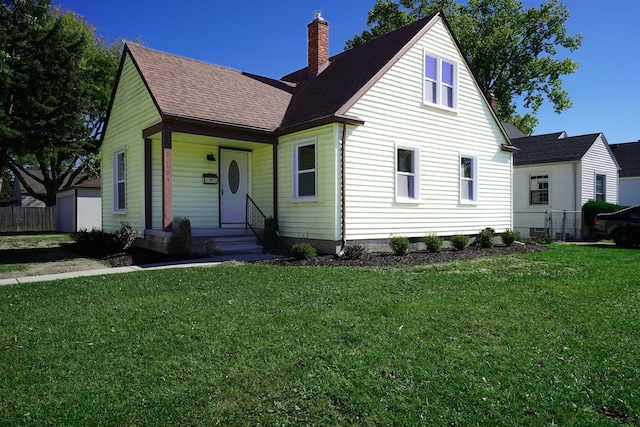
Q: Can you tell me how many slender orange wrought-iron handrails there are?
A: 0